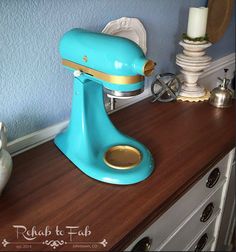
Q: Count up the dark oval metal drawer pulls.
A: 4